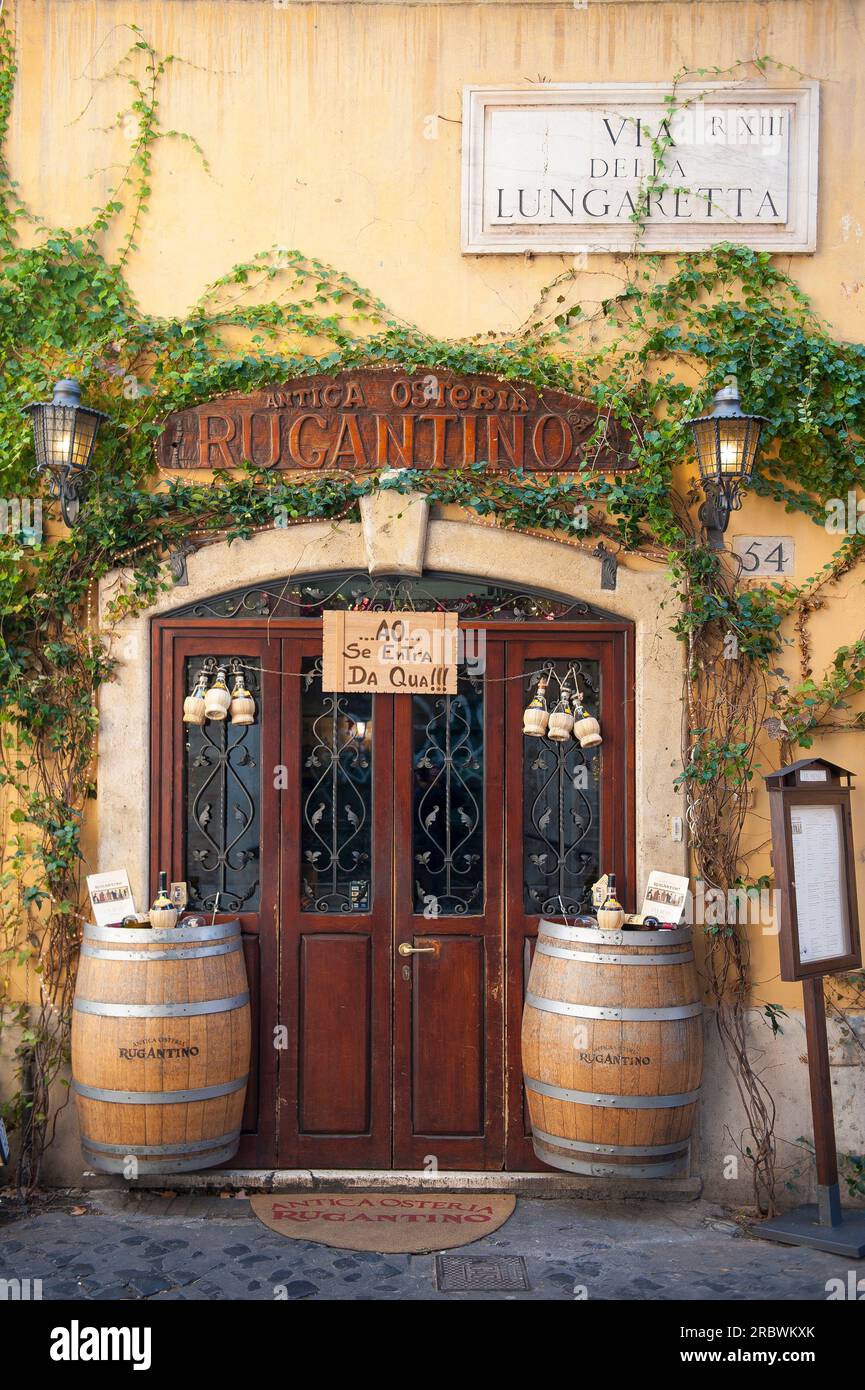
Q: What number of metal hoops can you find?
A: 12